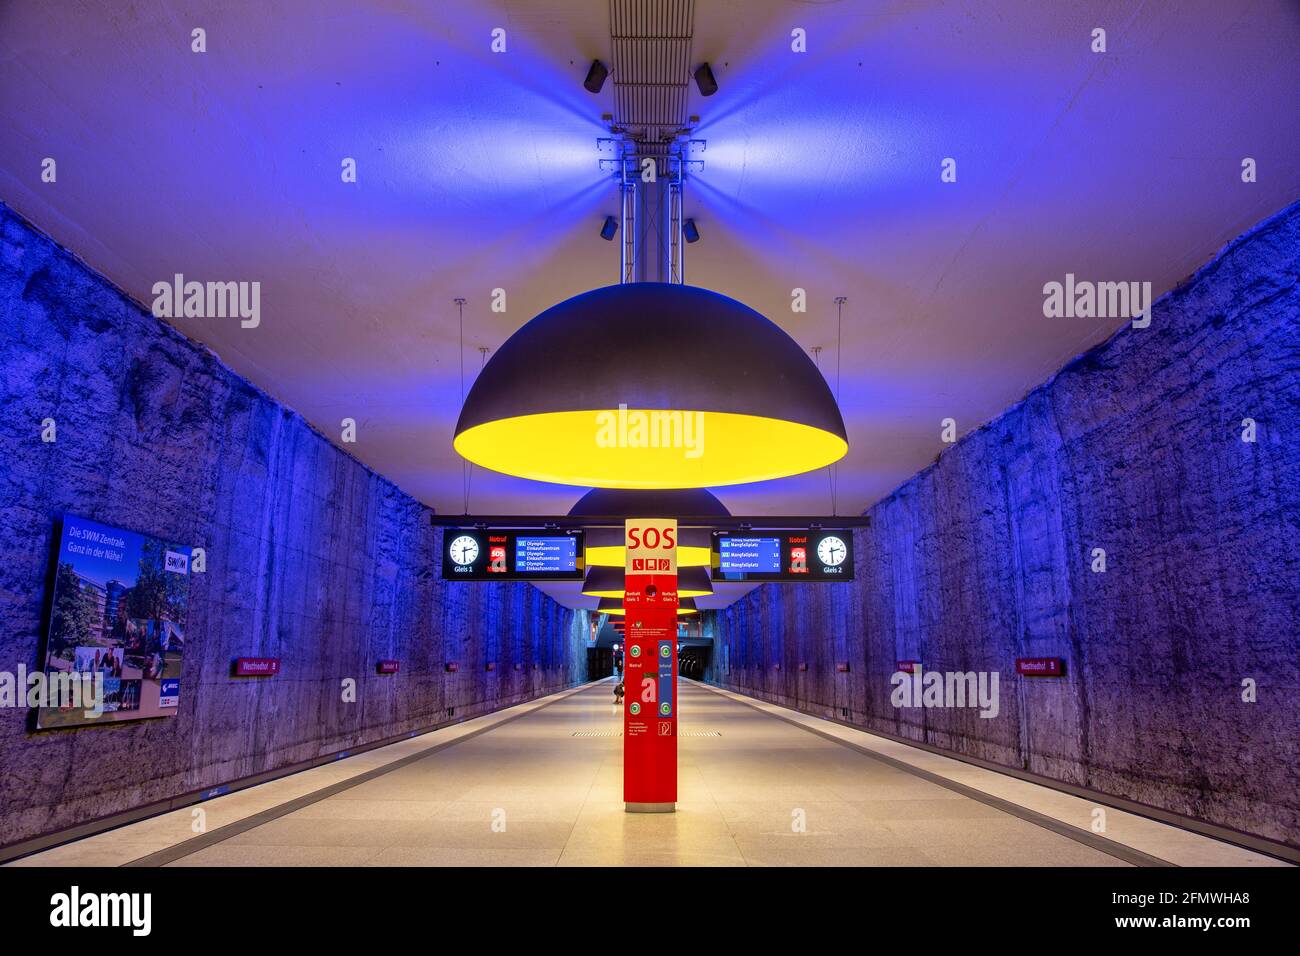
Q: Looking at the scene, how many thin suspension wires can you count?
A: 4